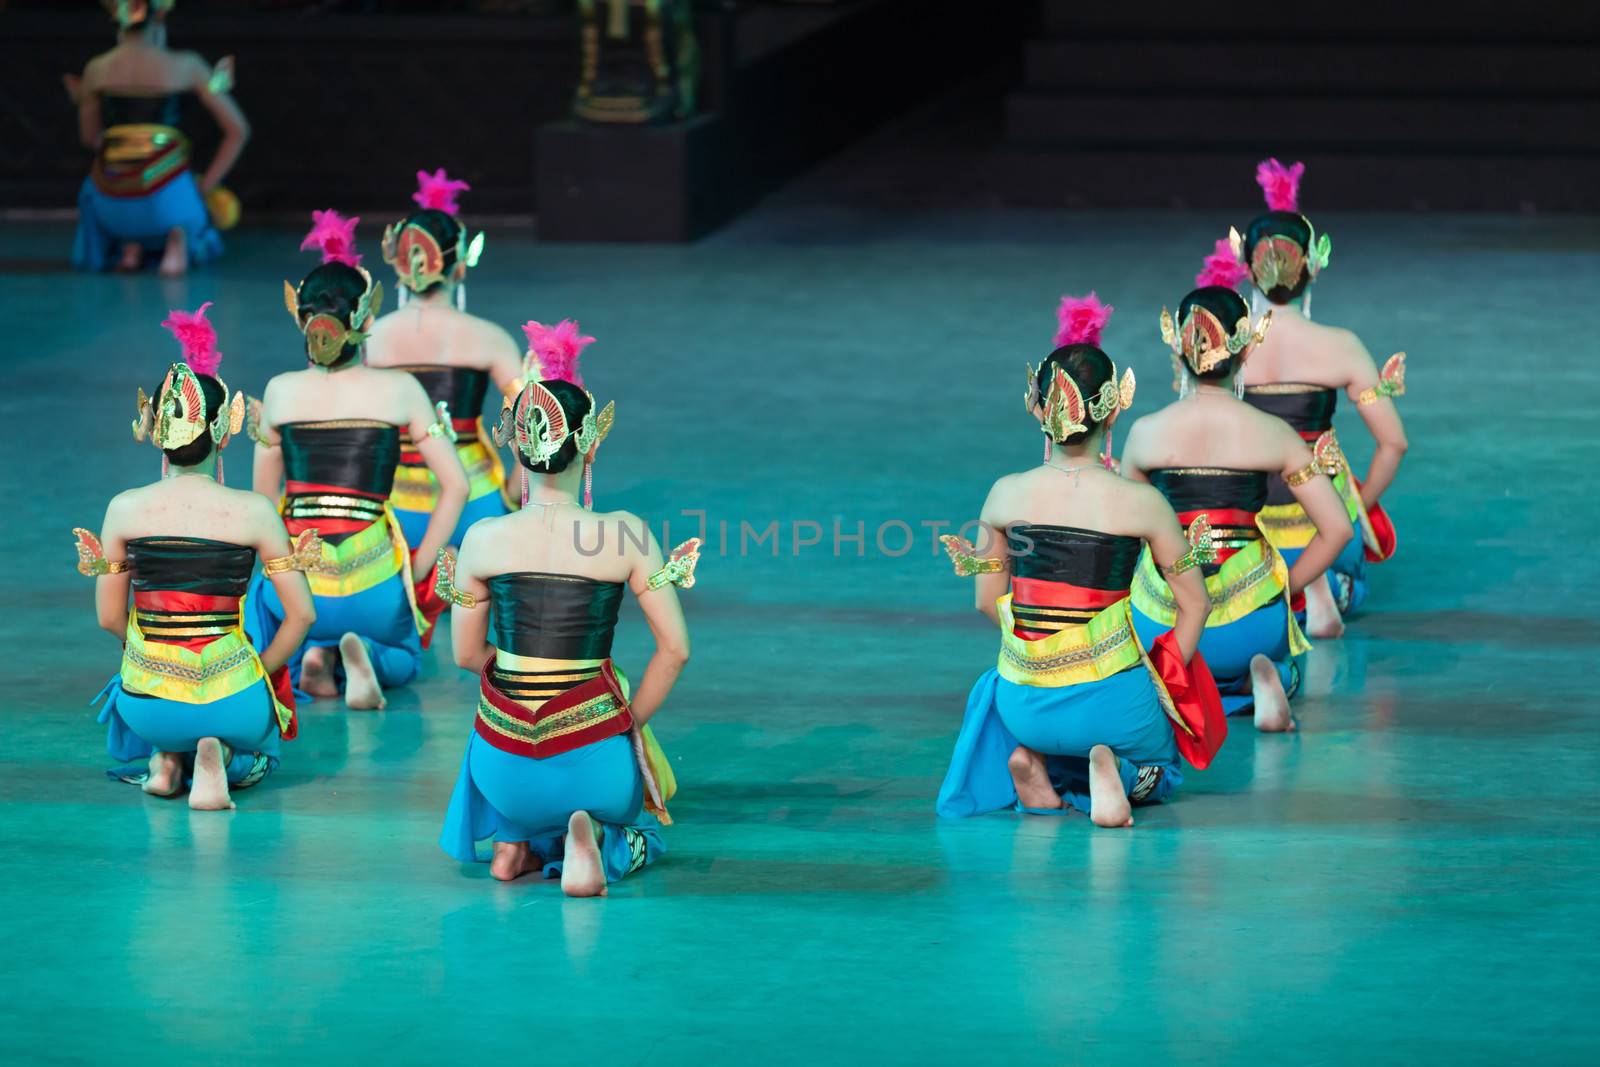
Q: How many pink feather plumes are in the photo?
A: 7